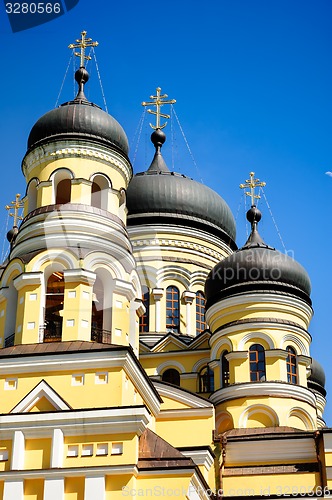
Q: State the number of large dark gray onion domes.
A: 3